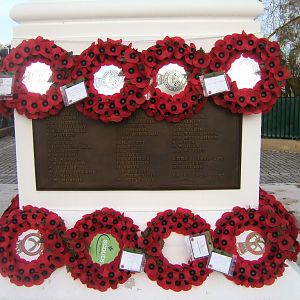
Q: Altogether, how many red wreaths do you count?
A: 8